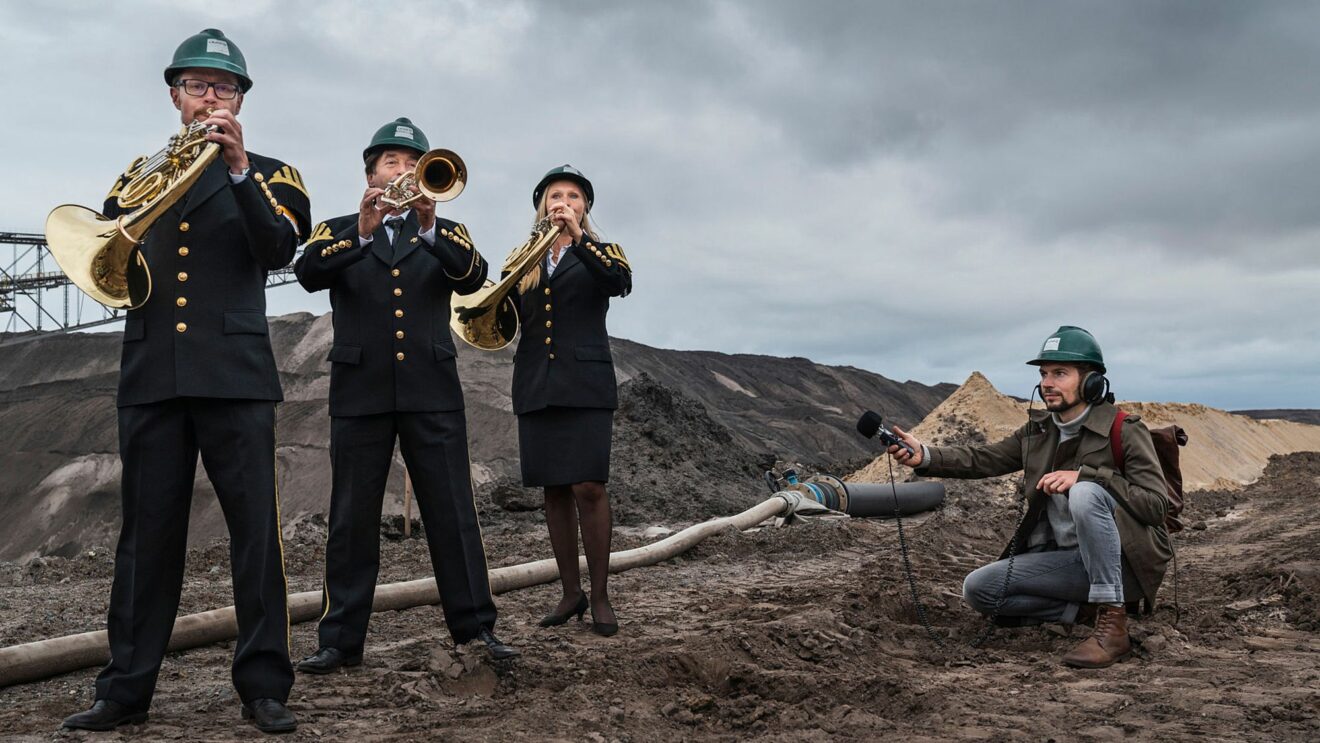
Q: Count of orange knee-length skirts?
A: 0